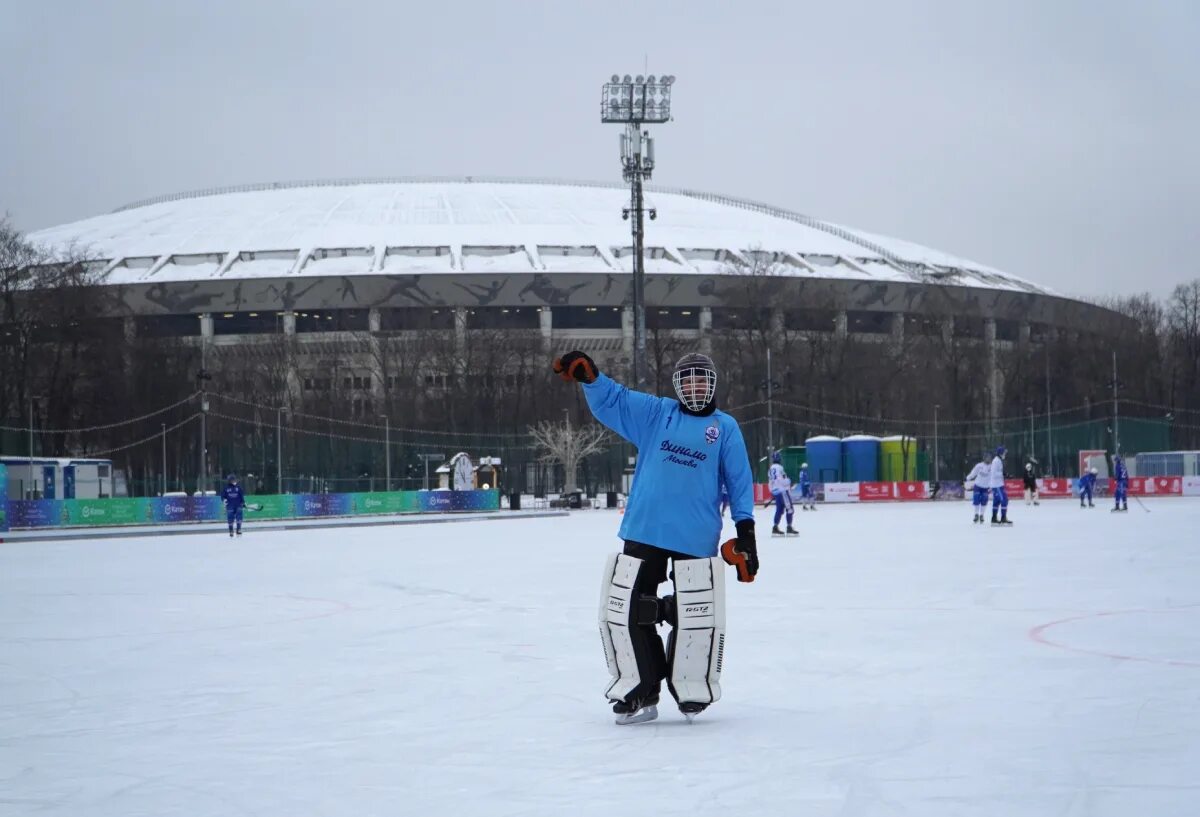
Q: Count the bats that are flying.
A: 0